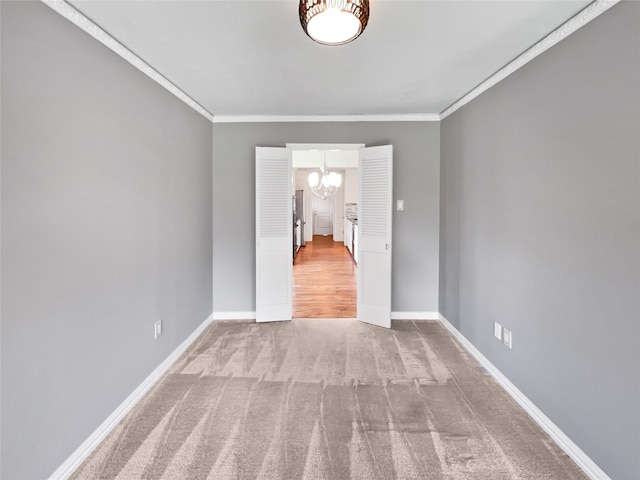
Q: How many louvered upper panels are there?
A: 2